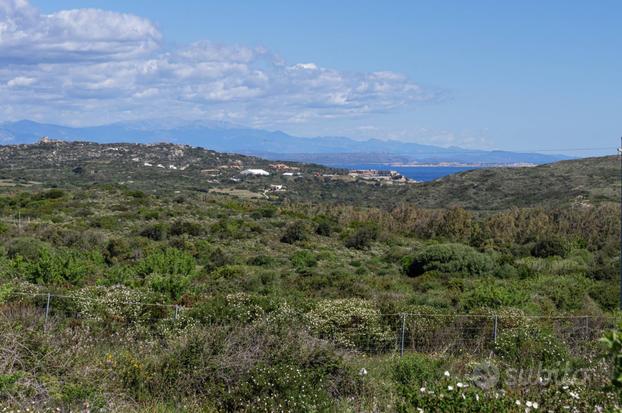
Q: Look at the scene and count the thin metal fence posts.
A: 5